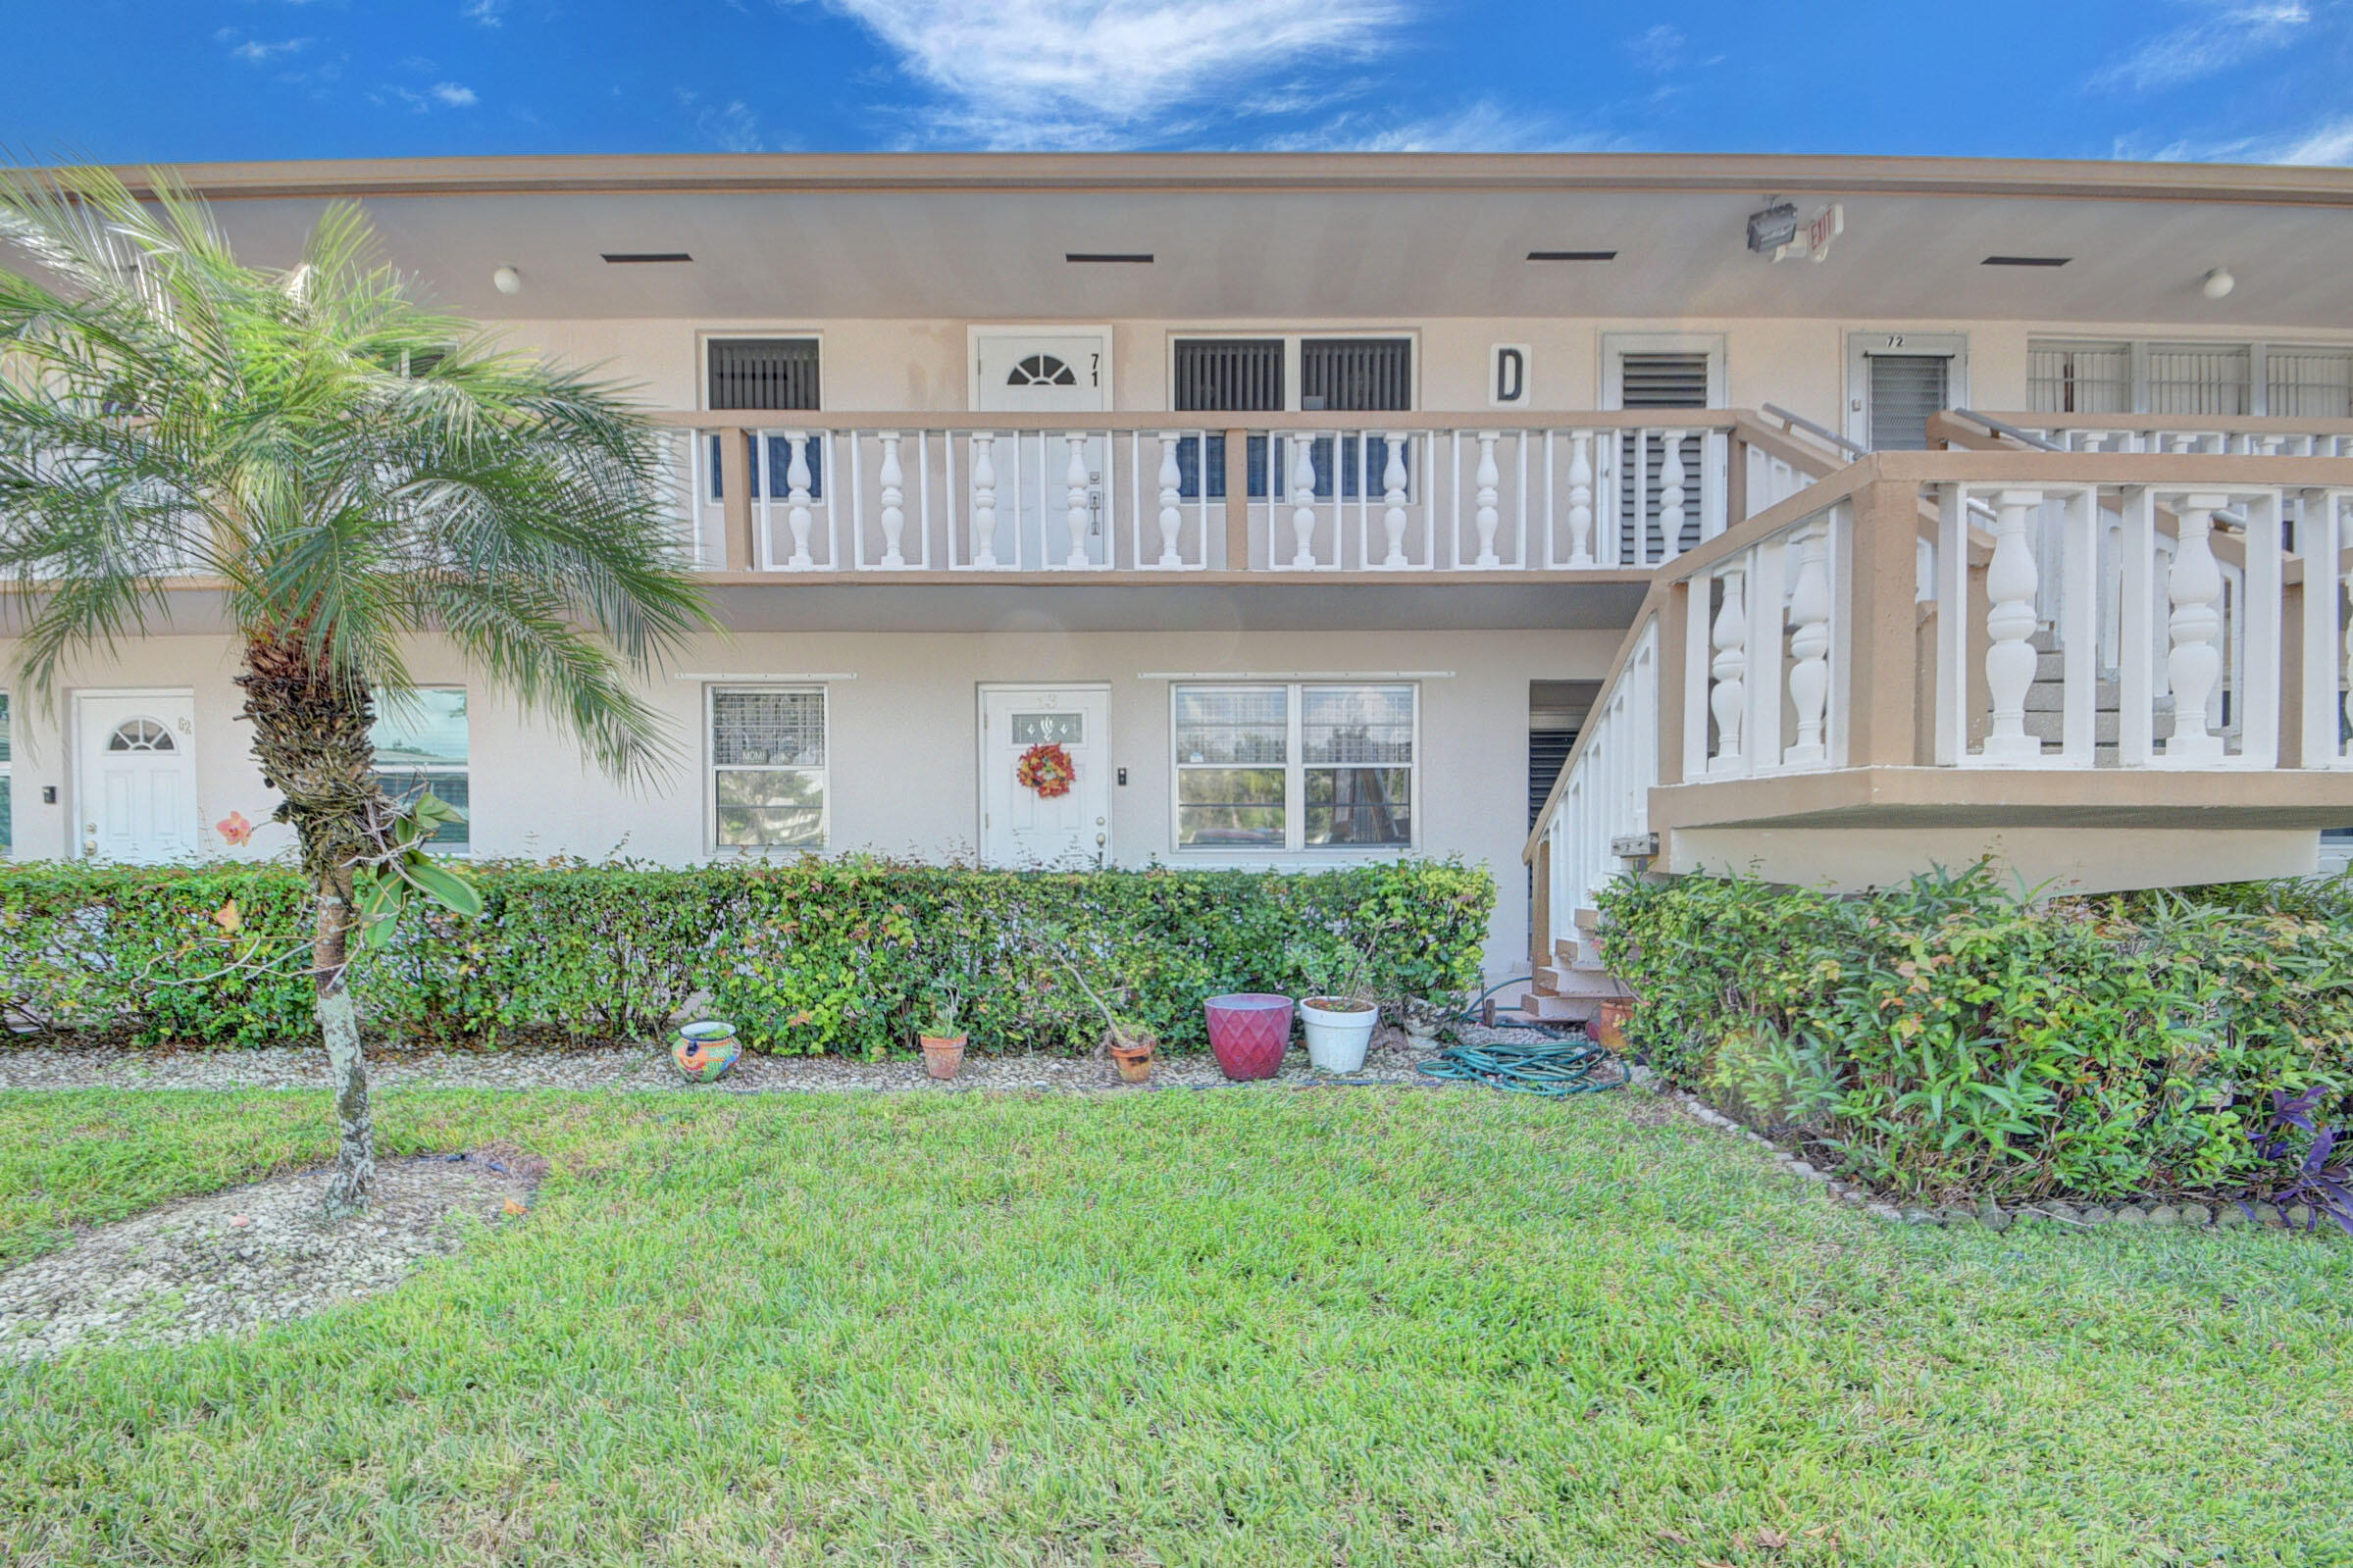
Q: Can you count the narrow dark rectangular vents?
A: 4